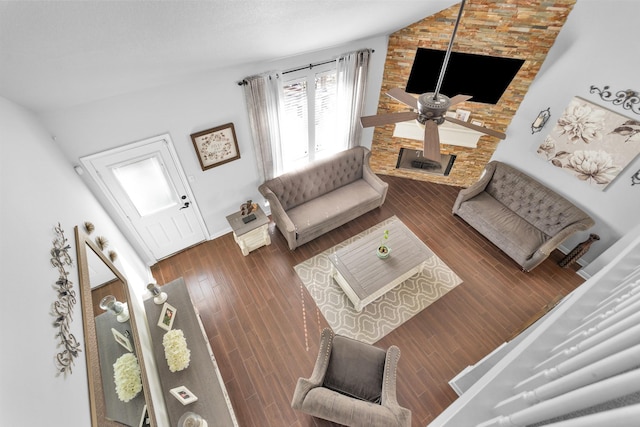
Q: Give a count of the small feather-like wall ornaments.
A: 3